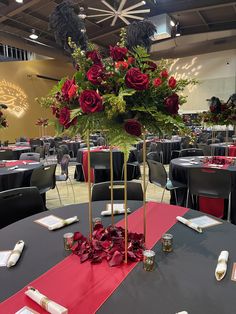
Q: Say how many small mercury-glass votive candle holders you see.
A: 4